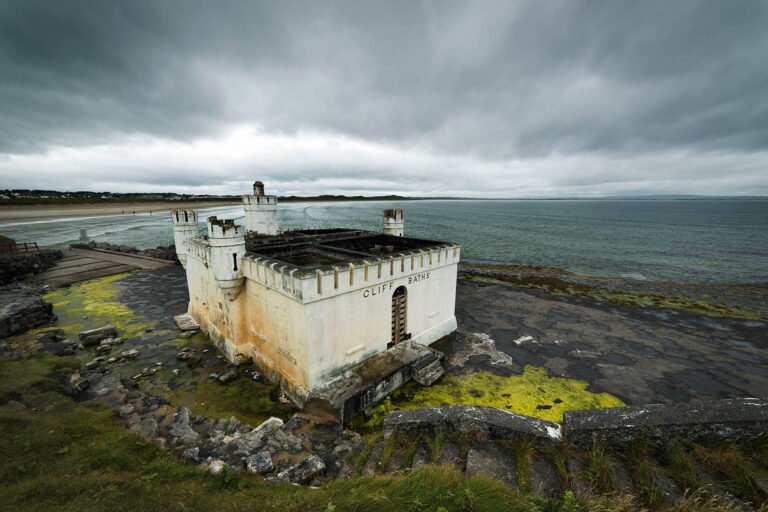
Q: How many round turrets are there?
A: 4